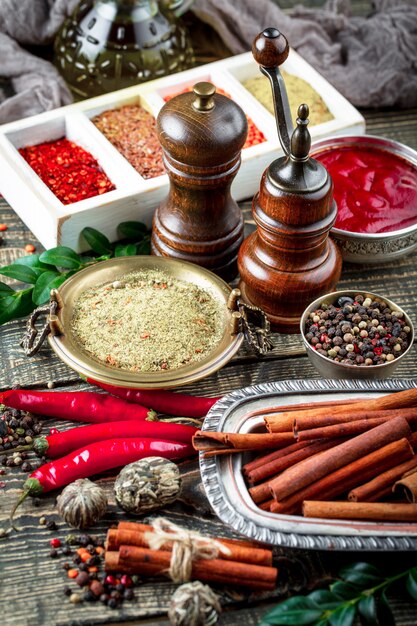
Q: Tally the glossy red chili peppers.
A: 4